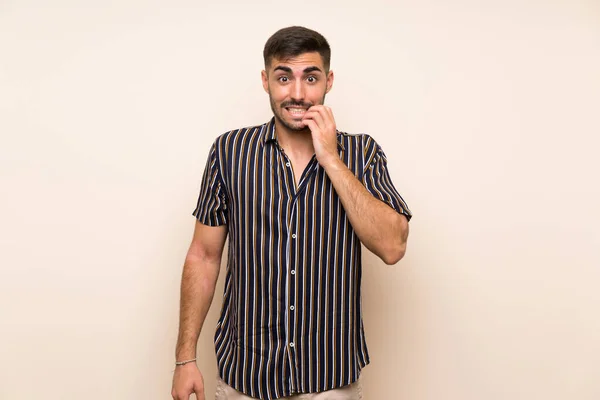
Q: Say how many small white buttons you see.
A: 5